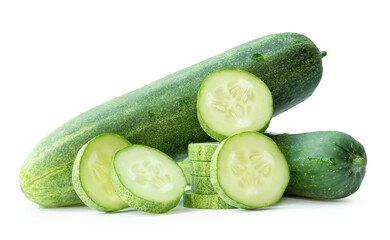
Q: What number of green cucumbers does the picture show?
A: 2